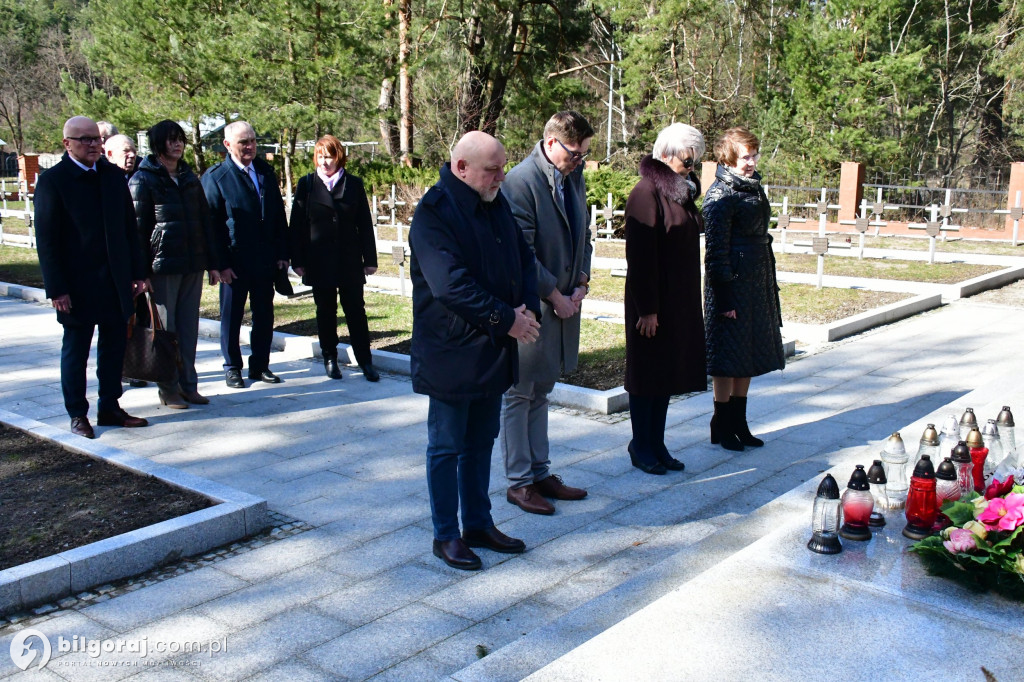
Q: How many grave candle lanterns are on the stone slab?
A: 13